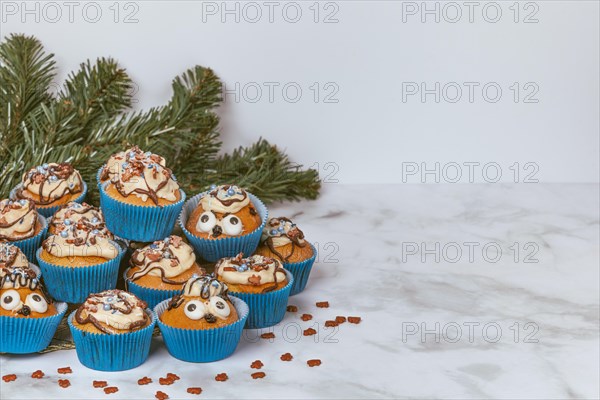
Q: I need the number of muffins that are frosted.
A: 13